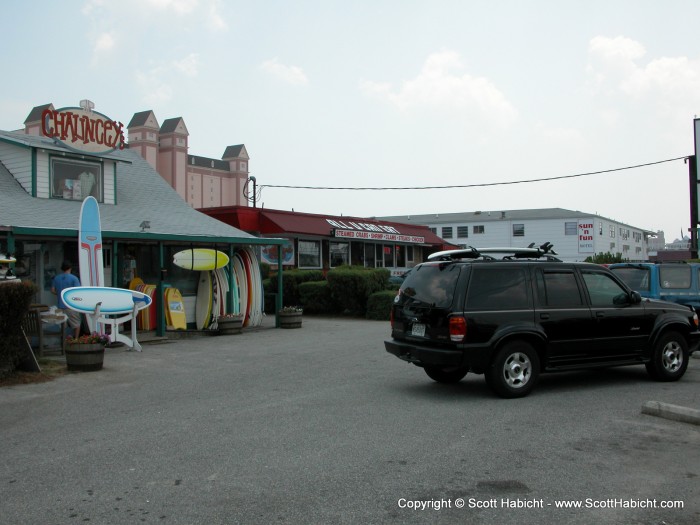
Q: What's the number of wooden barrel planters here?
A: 3